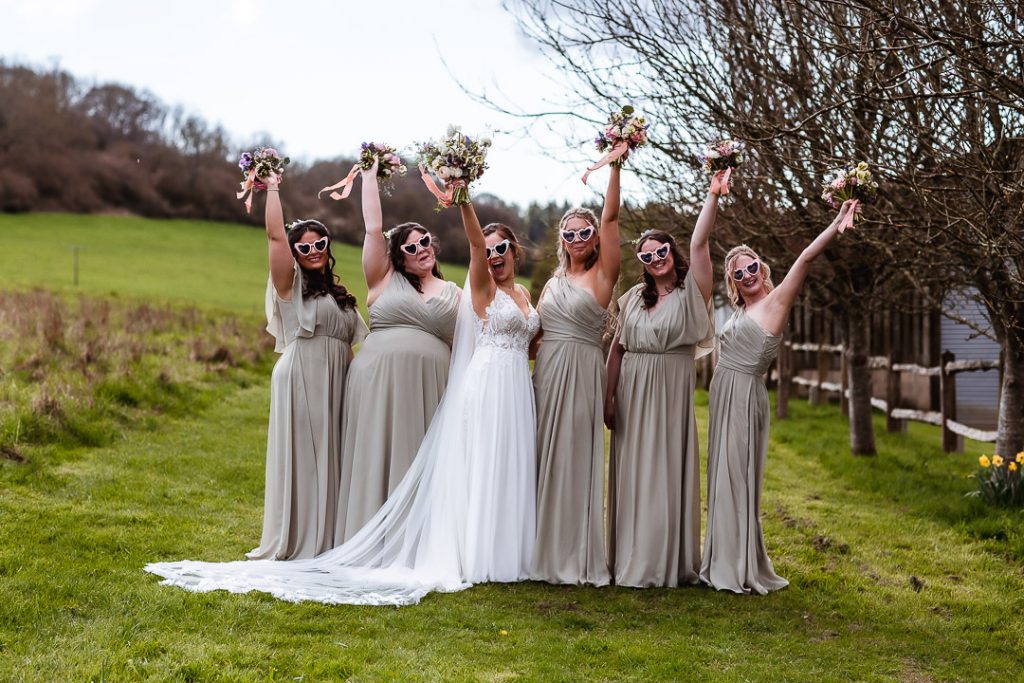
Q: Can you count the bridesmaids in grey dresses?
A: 5